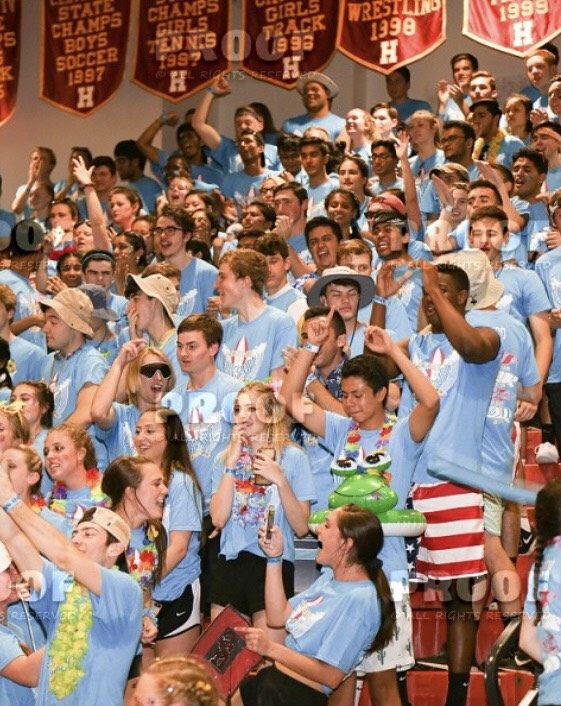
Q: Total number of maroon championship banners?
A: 6